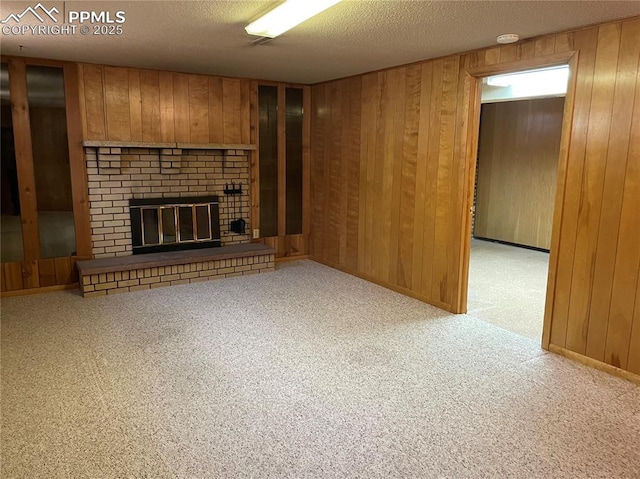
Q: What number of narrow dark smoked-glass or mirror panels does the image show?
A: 4